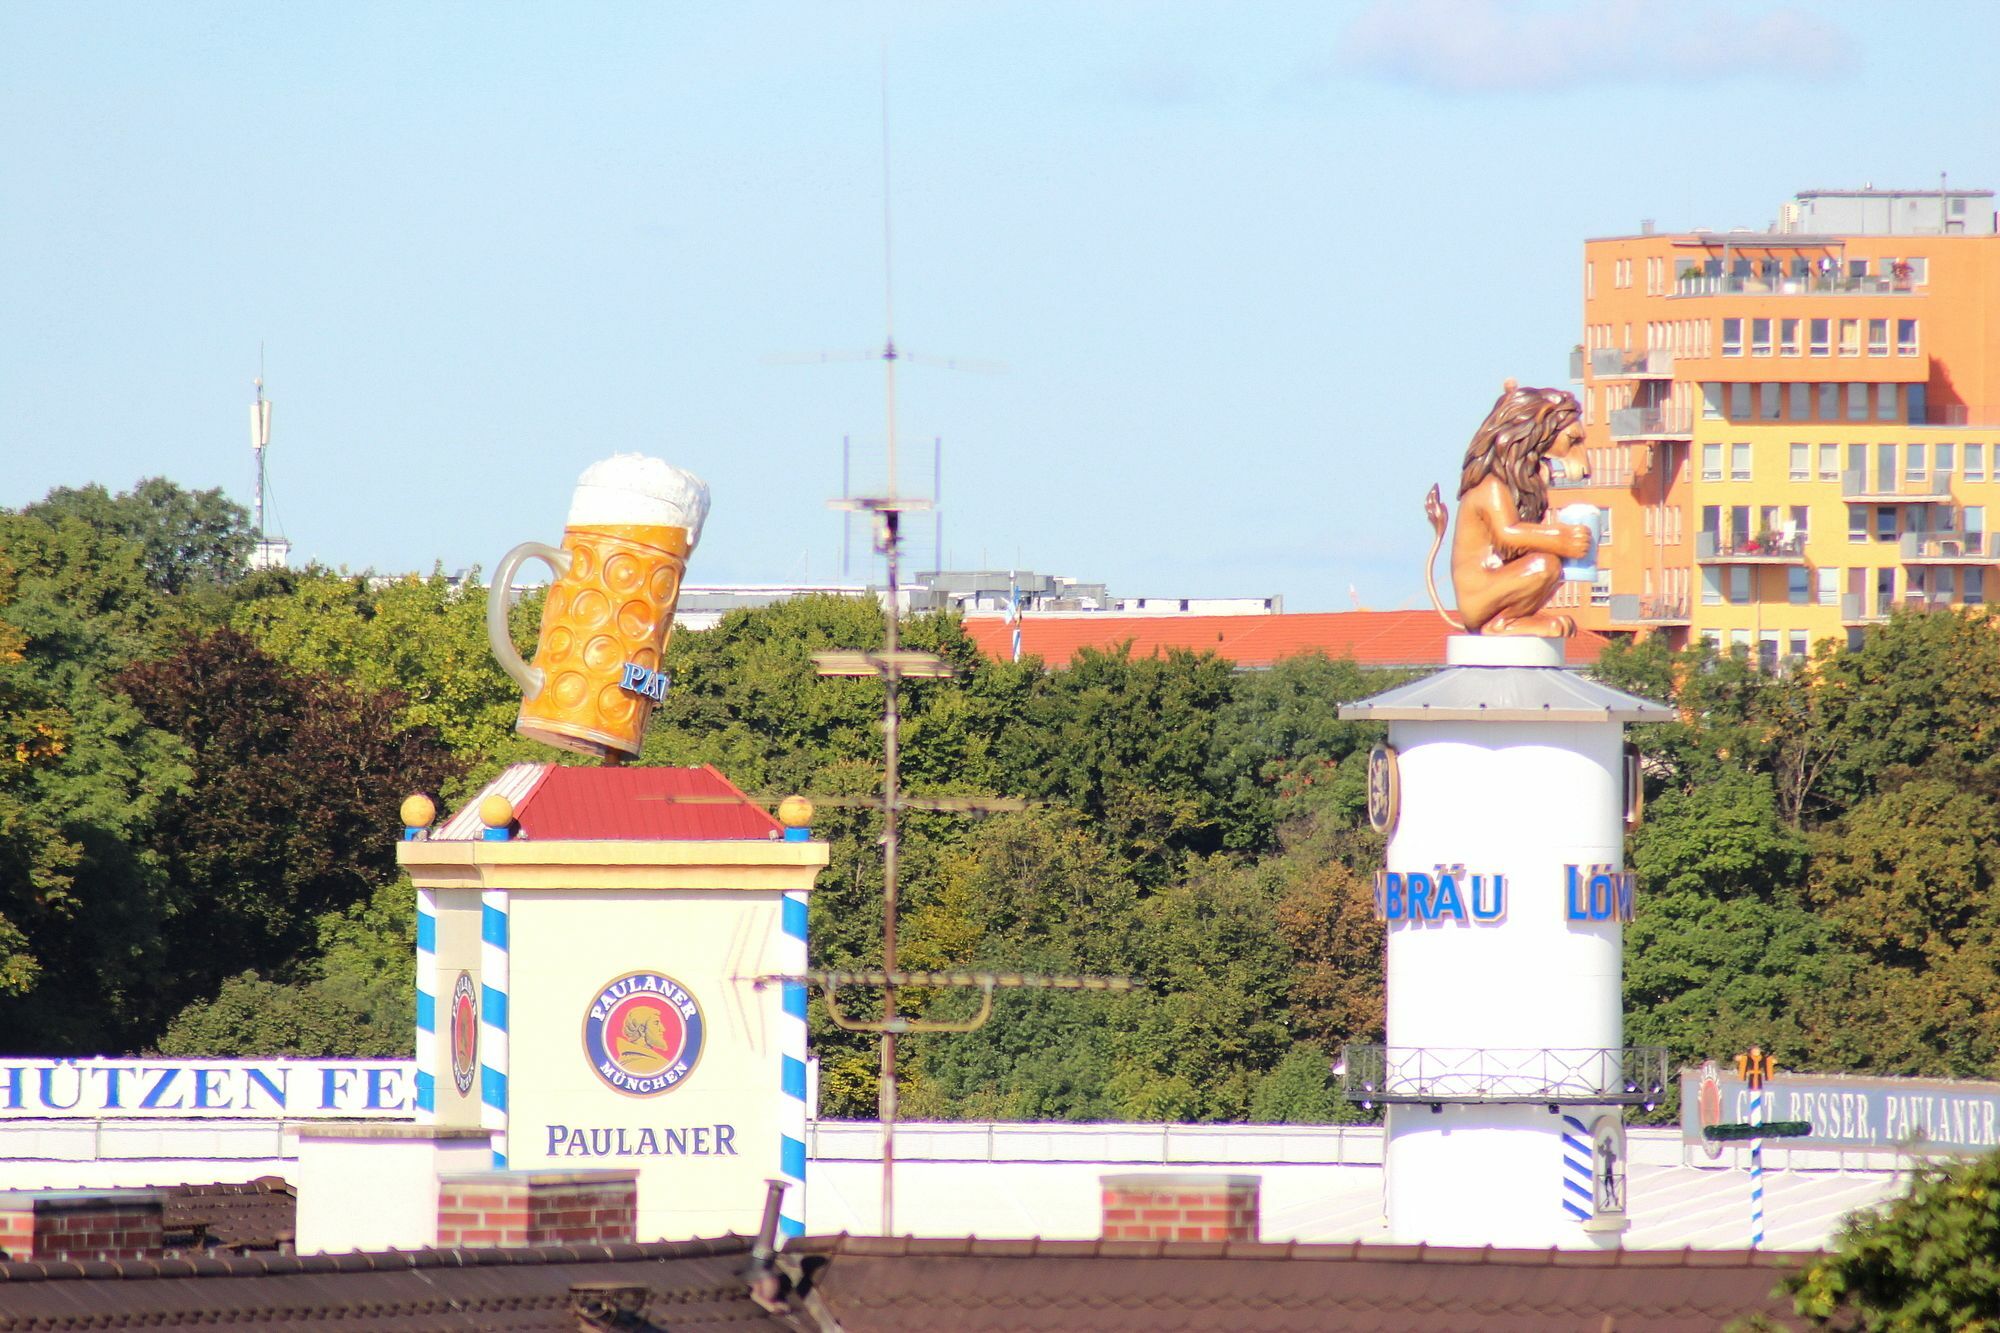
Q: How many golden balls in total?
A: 3